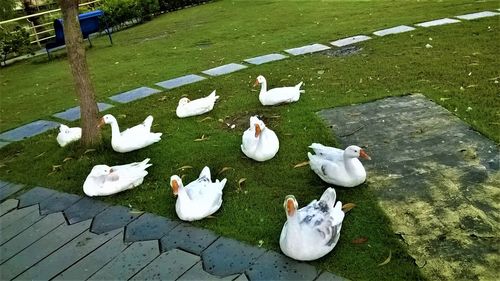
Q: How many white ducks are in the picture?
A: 9